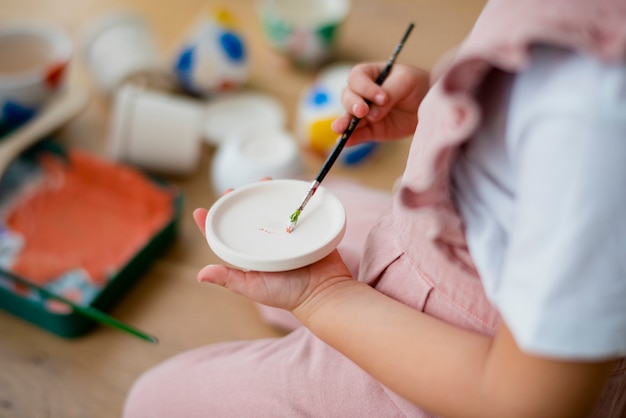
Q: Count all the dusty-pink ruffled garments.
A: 1